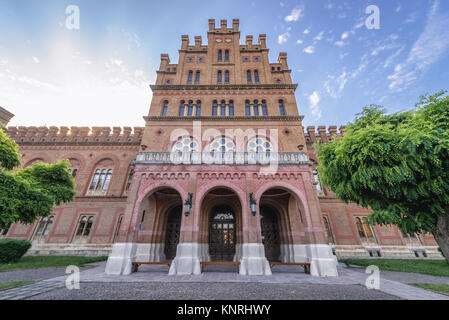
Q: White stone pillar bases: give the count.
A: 4